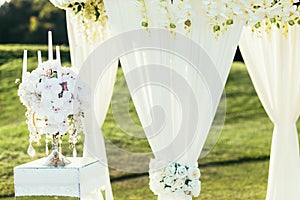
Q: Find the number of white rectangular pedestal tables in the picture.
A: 1